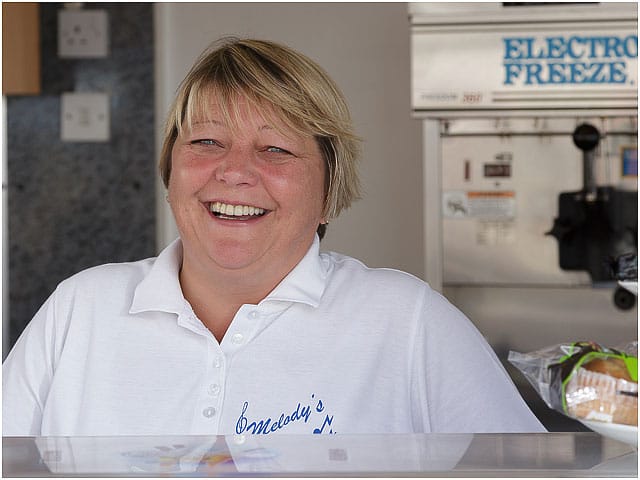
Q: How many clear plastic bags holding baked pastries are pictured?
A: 1